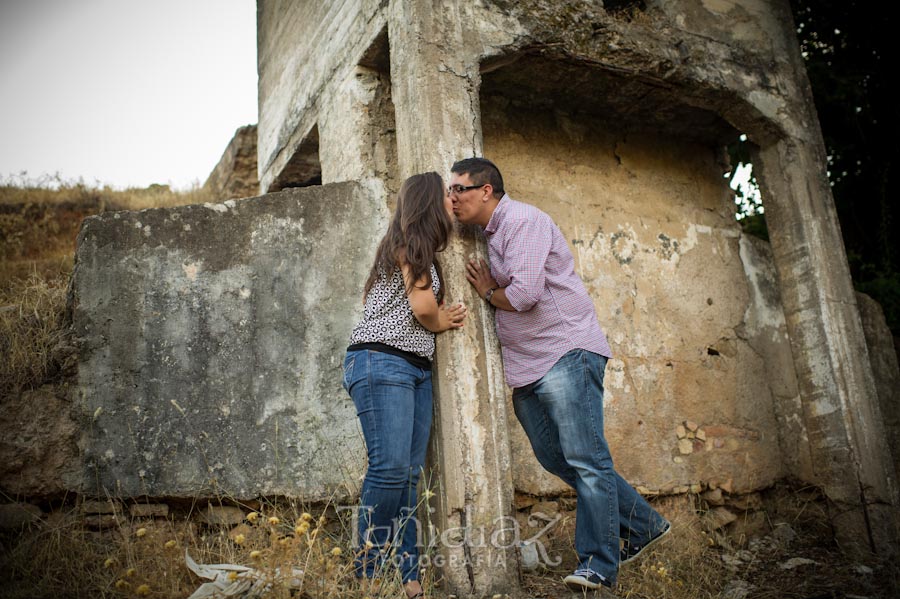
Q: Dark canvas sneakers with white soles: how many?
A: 2